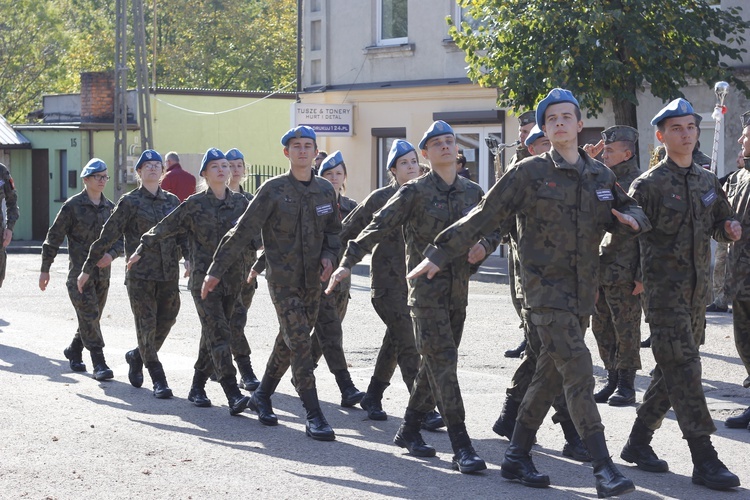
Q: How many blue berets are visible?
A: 11